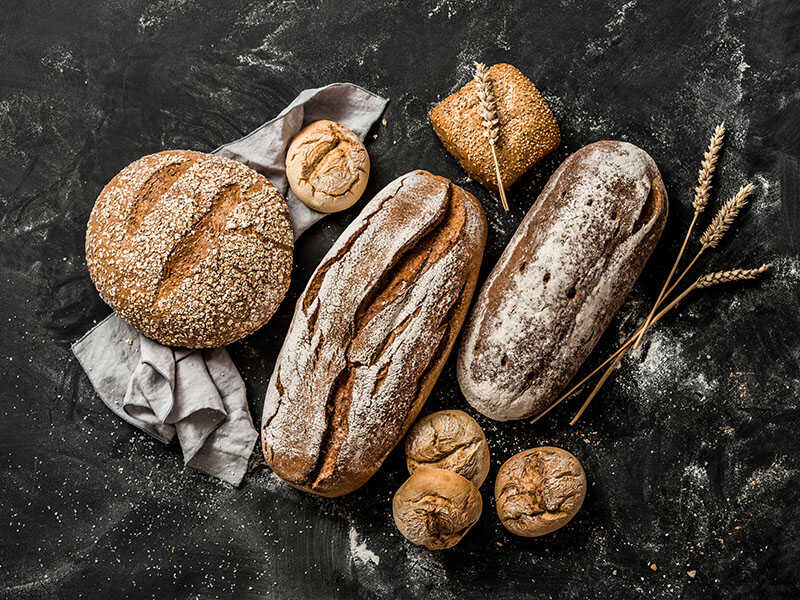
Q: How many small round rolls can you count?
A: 4